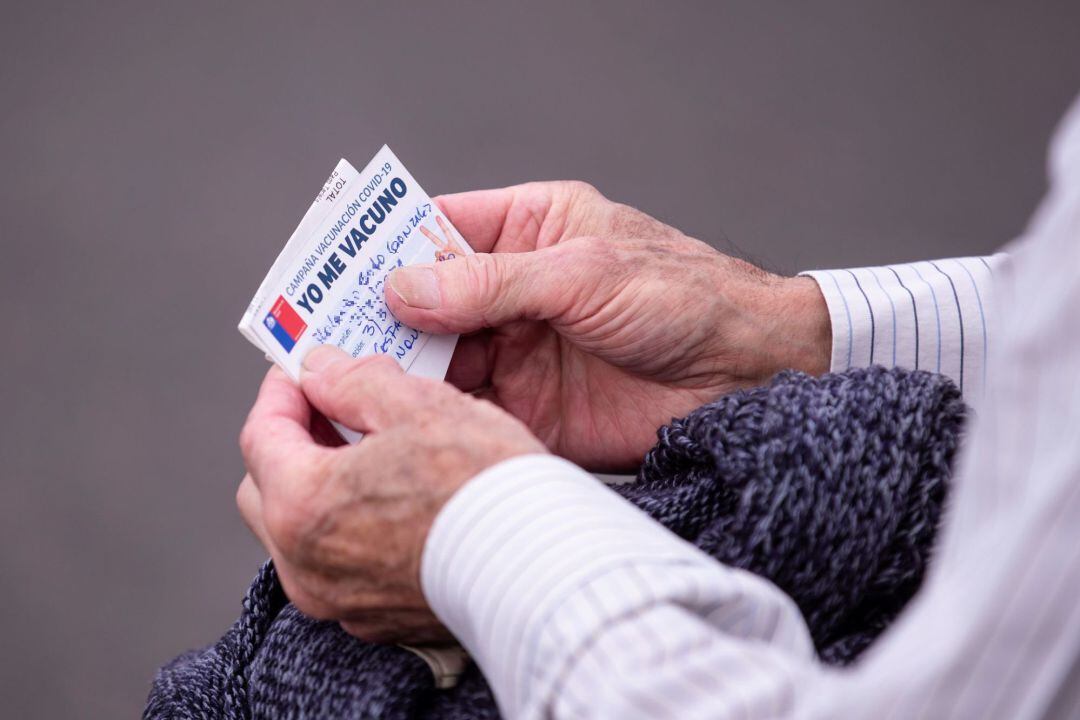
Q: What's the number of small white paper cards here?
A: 2